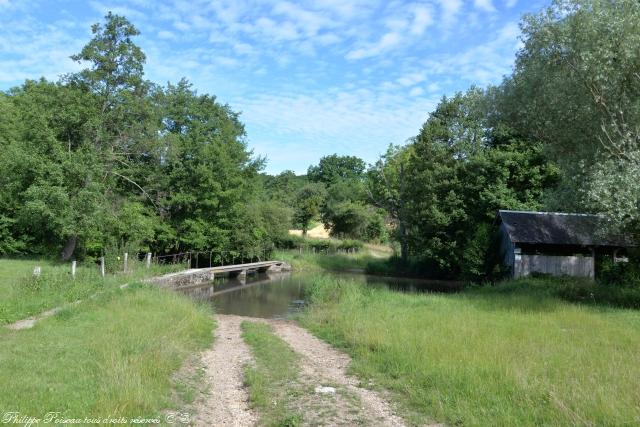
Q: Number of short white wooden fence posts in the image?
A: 5